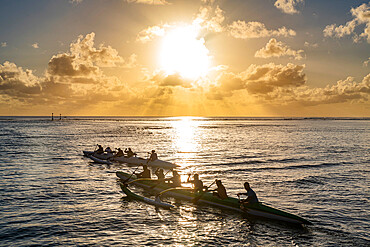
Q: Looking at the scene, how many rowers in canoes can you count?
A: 11